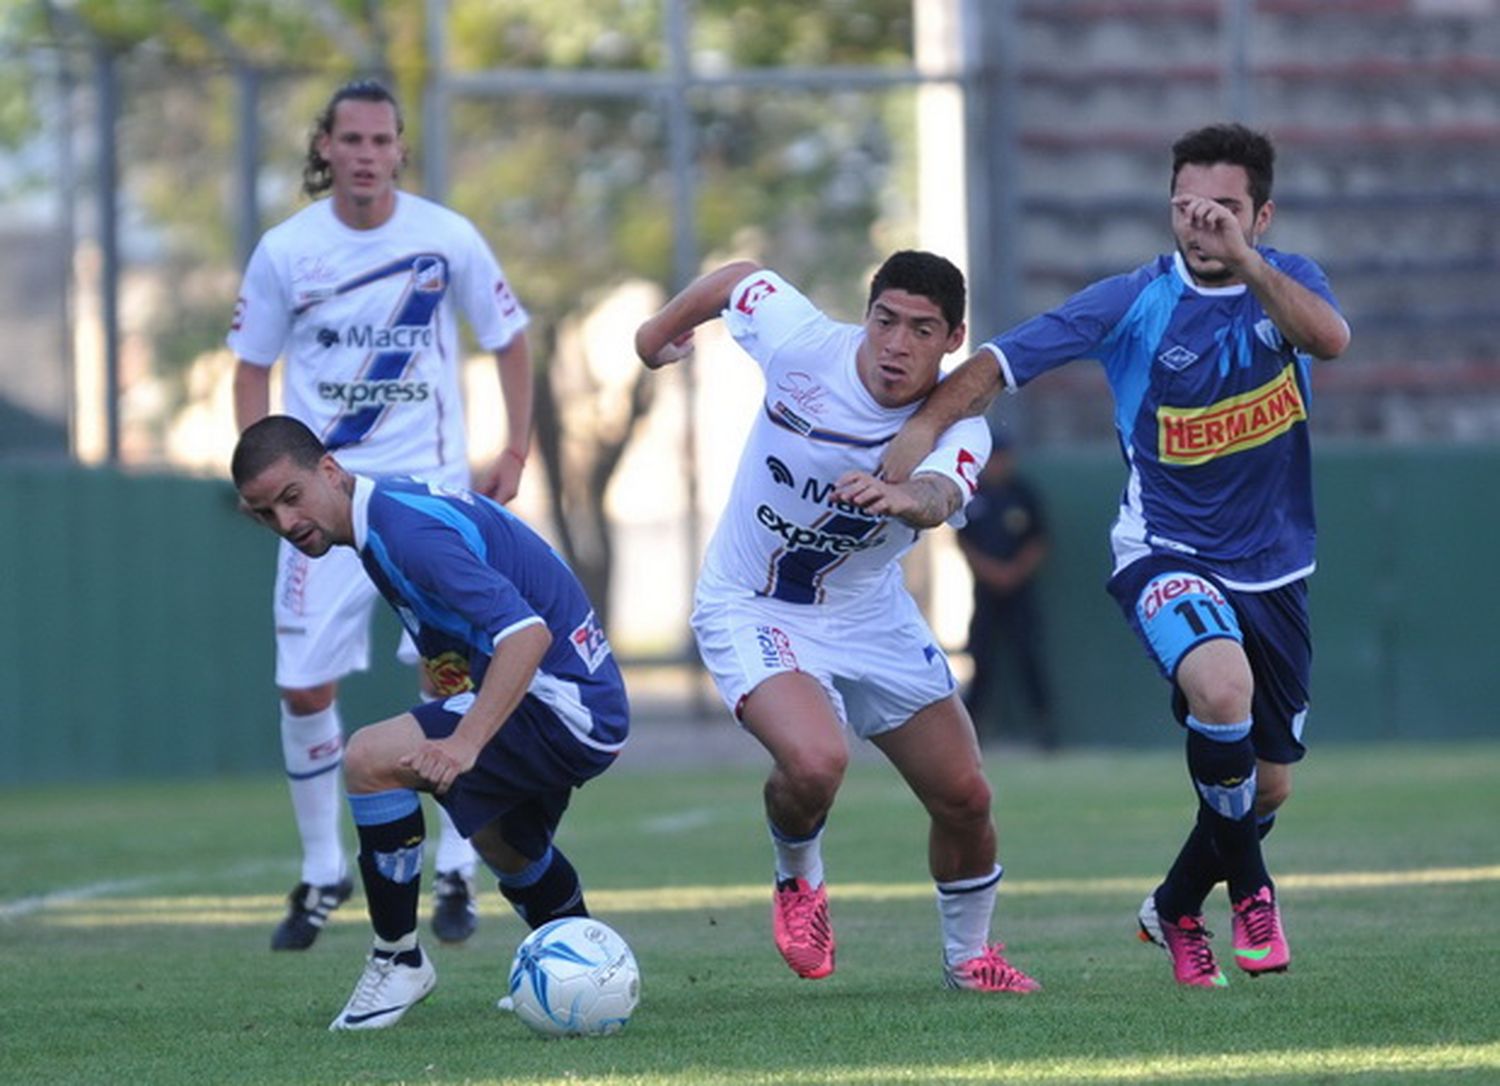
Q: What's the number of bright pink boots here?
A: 4